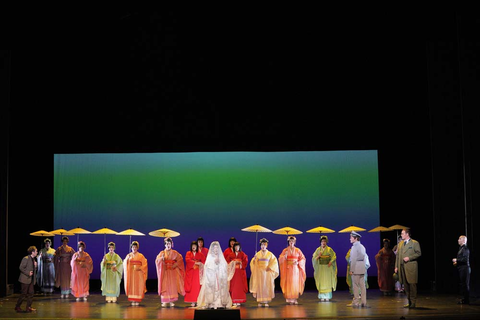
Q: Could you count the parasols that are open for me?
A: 12